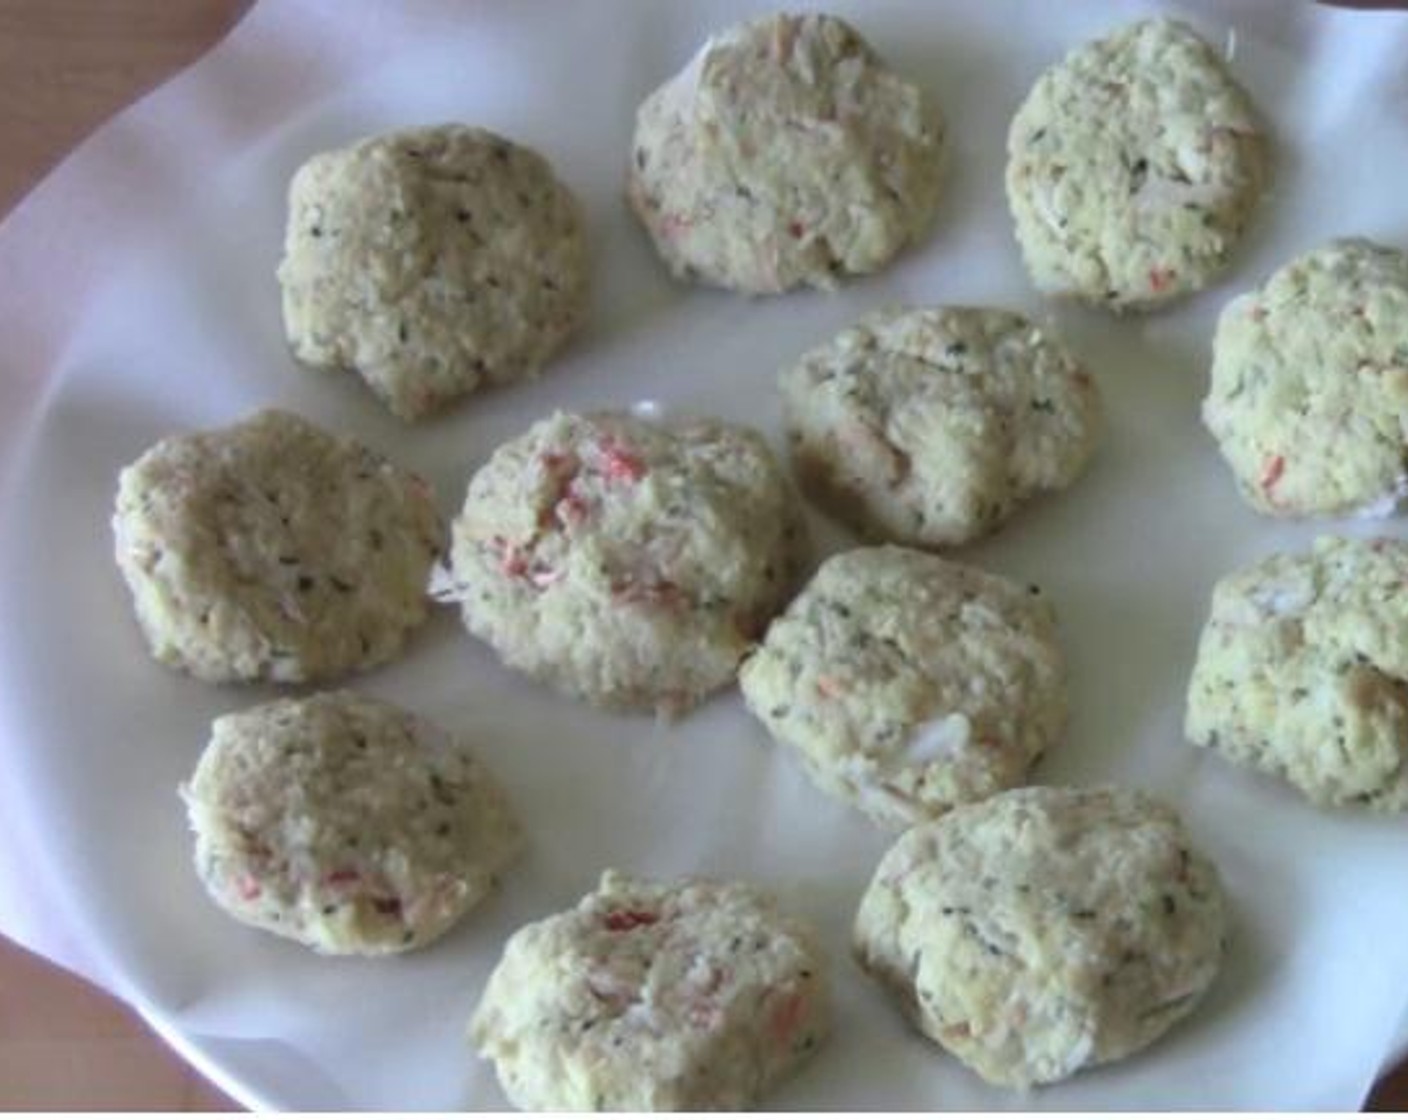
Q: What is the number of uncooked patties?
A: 12